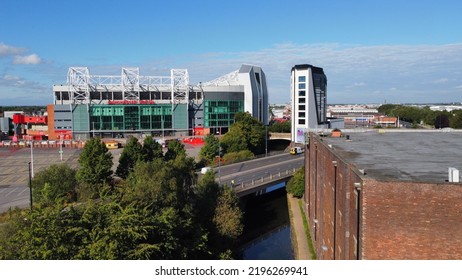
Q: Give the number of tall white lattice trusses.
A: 3